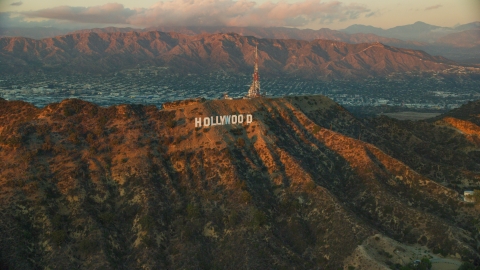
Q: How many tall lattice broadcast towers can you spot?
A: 1